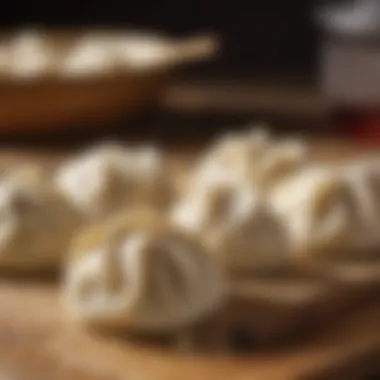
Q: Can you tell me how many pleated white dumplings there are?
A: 6